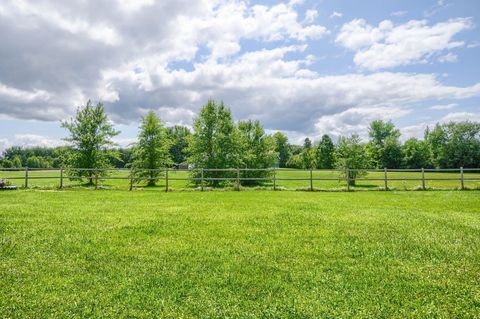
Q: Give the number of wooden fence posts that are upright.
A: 13